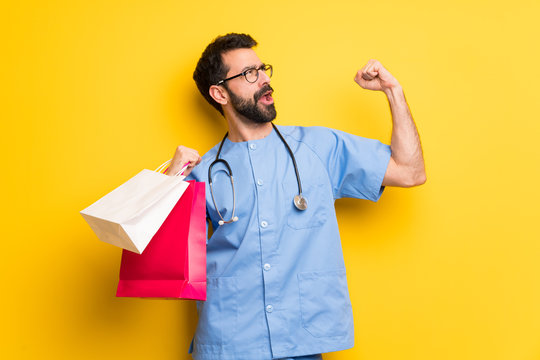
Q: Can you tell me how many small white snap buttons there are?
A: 5